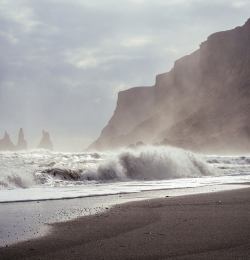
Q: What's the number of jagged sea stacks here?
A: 3